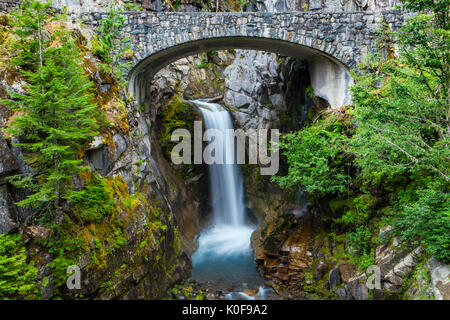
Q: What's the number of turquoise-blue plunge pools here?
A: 1